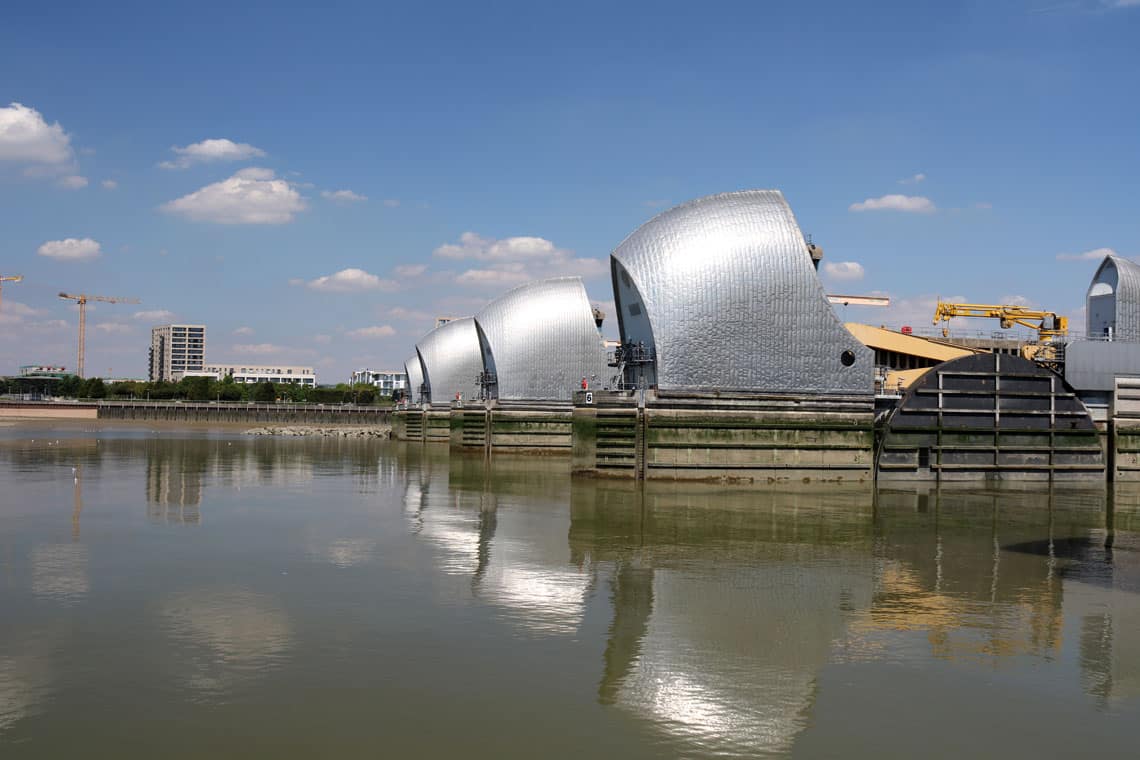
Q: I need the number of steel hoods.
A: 5